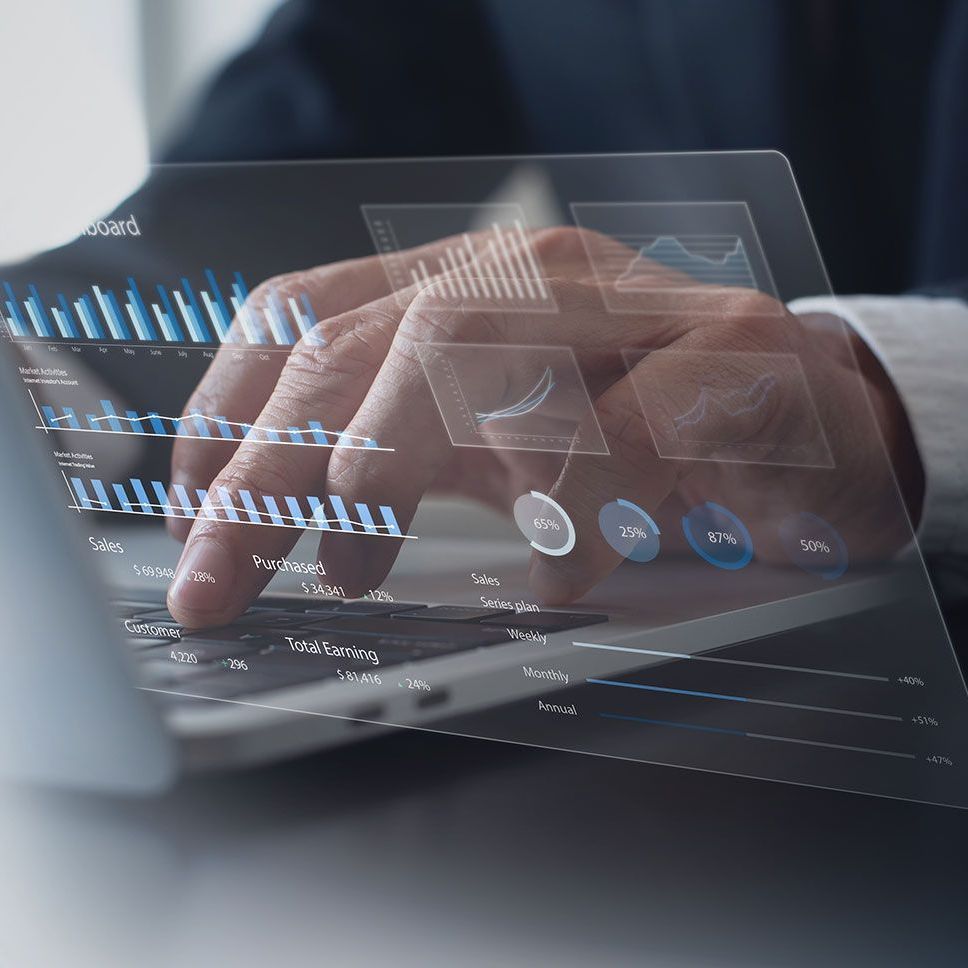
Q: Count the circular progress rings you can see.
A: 4